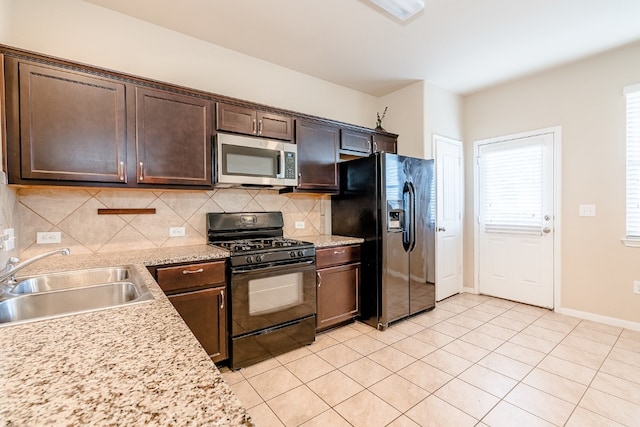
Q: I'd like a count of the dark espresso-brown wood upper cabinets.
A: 7